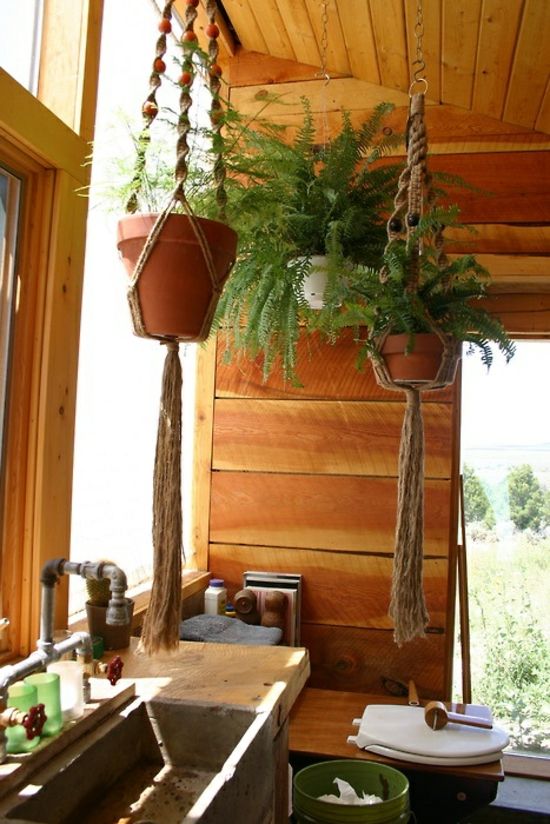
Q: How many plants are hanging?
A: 3